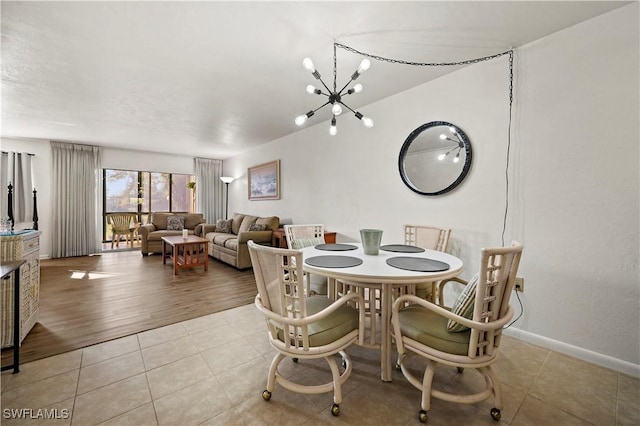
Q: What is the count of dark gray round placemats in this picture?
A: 4